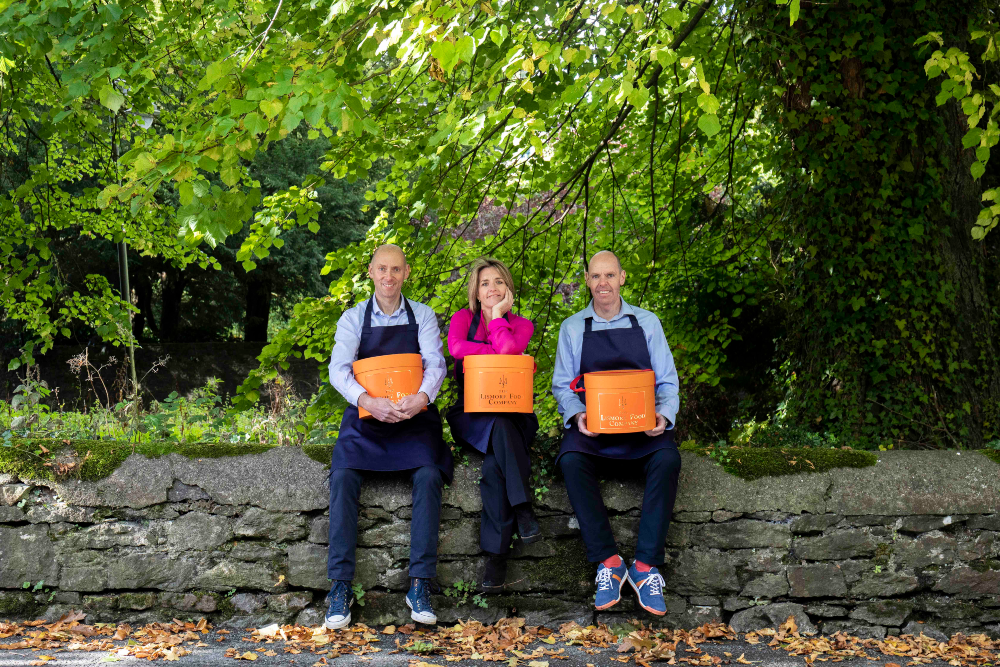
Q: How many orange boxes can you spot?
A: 3